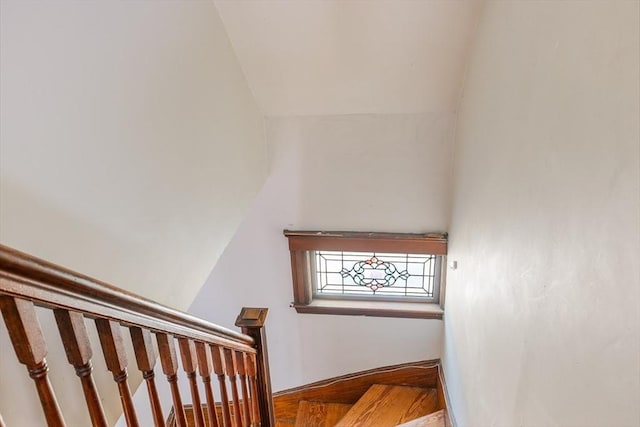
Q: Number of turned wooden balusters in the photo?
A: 11